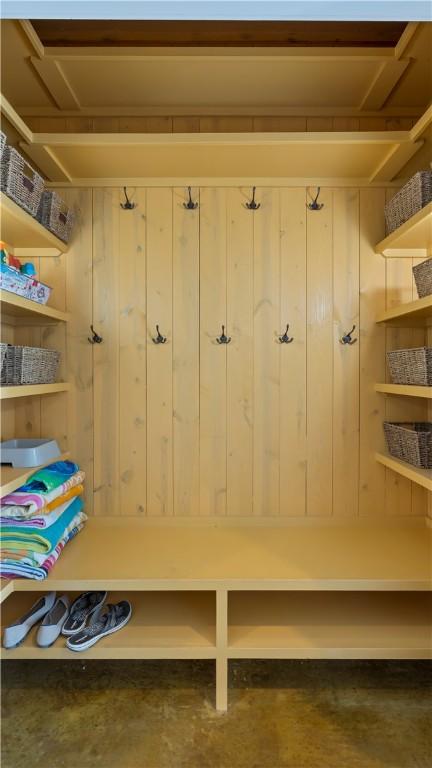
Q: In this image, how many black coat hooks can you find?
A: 9